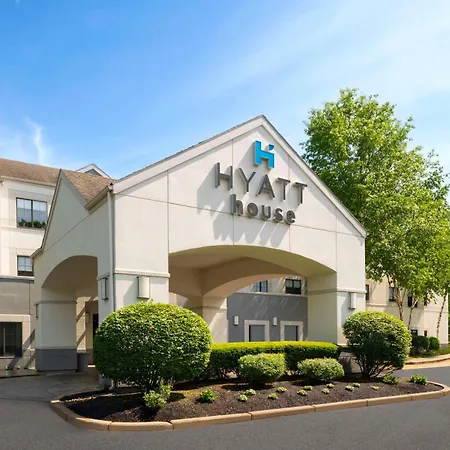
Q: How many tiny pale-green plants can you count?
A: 11